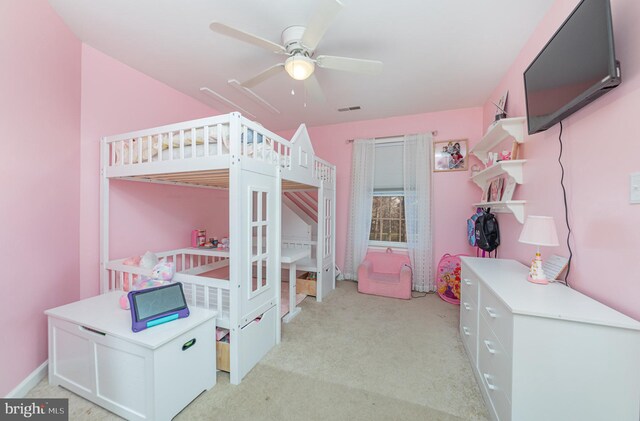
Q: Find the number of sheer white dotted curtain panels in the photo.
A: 2